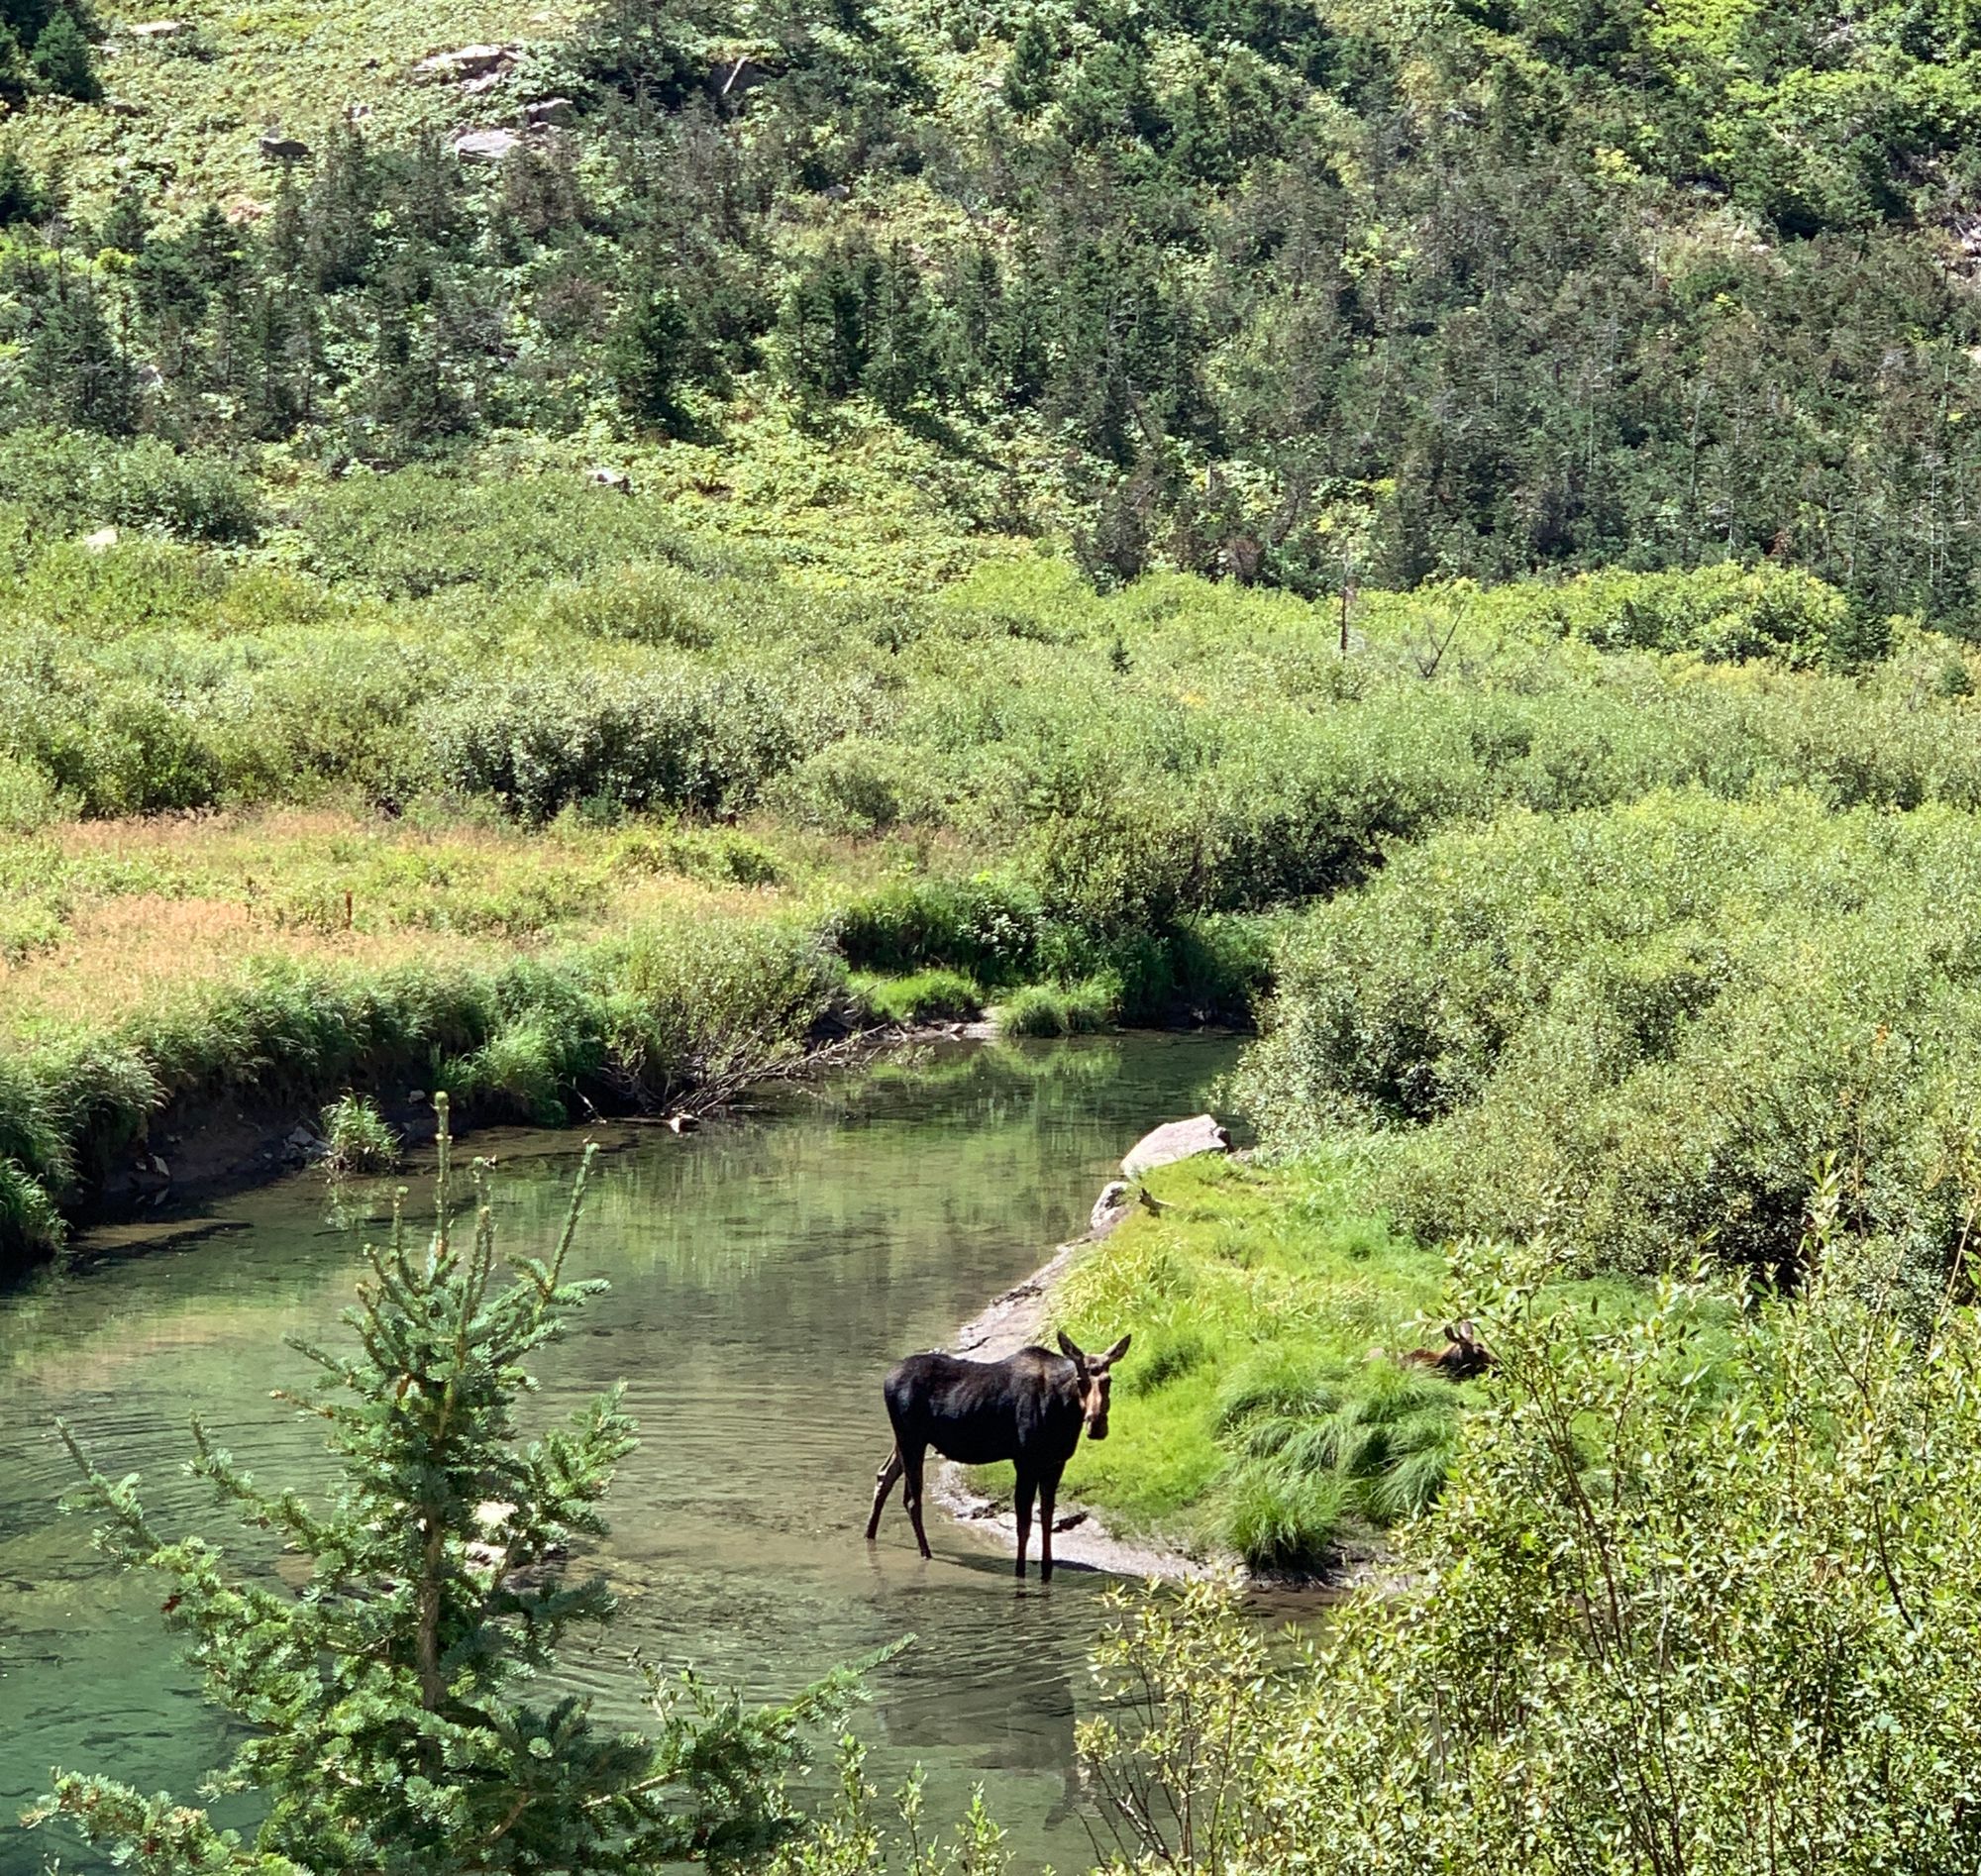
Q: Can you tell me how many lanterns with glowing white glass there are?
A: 0